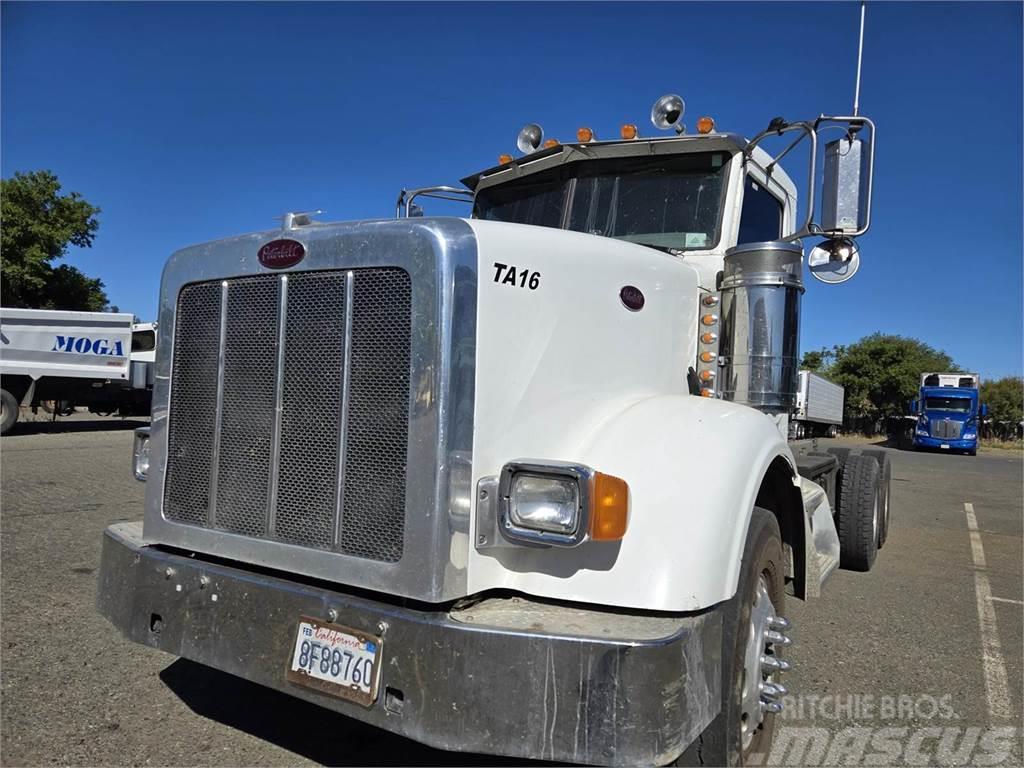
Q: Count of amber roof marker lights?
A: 5